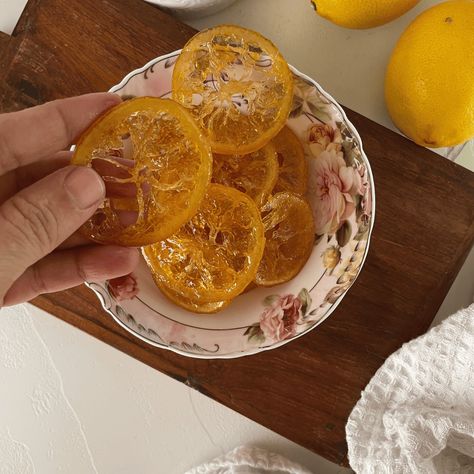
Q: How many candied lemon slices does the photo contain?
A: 7